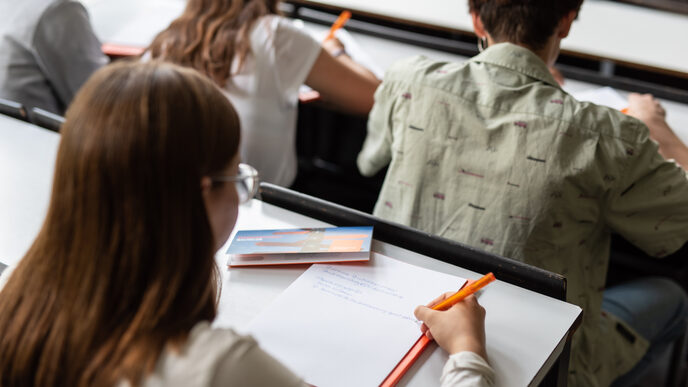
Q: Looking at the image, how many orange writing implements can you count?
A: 3